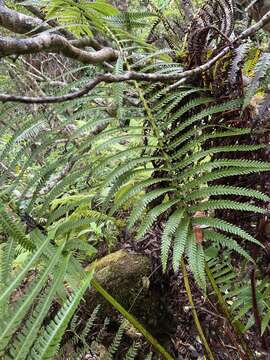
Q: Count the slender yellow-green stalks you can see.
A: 3